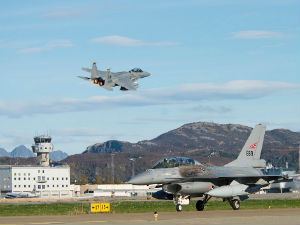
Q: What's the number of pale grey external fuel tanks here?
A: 1